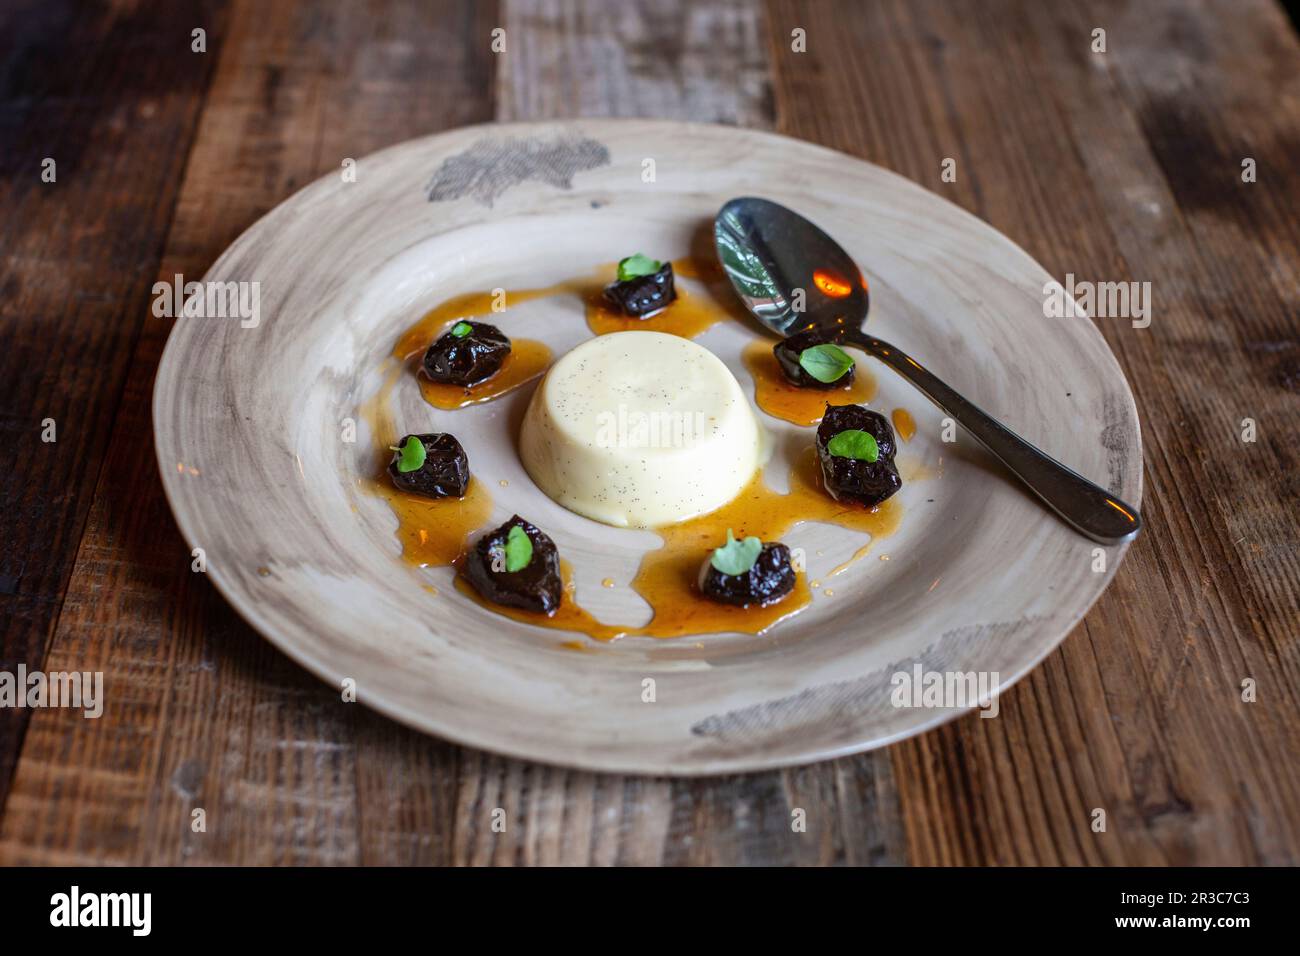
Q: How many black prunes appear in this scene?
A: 7